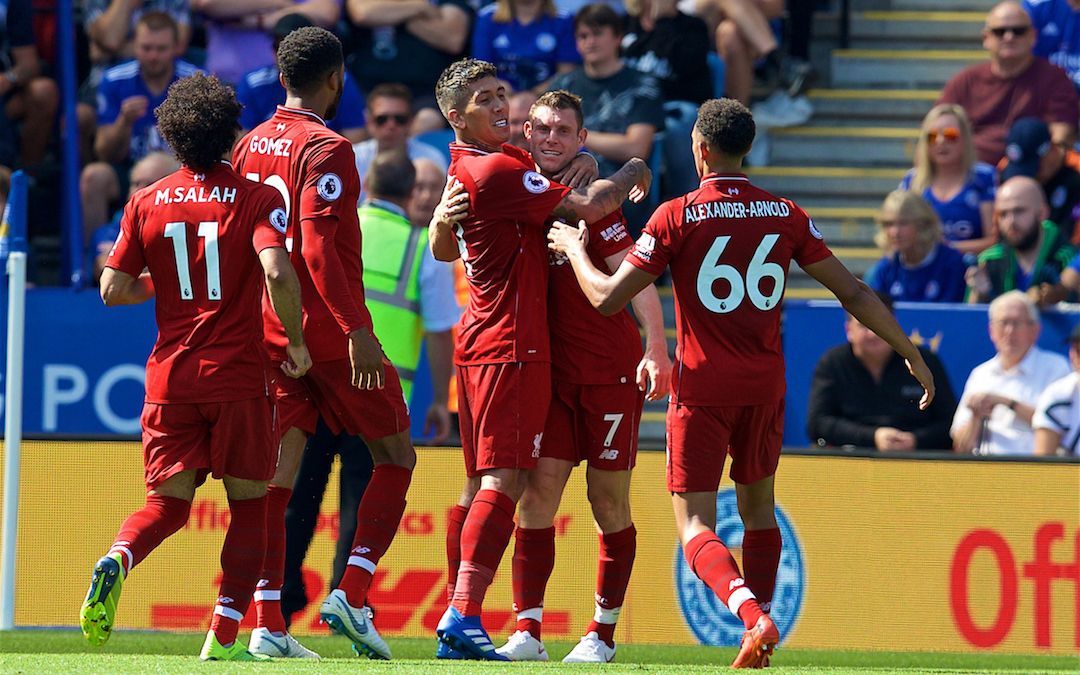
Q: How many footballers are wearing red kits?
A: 5